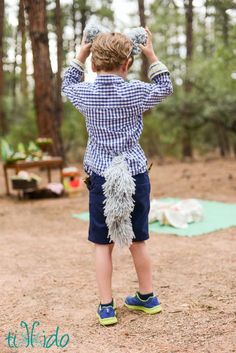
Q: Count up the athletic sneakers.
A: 2